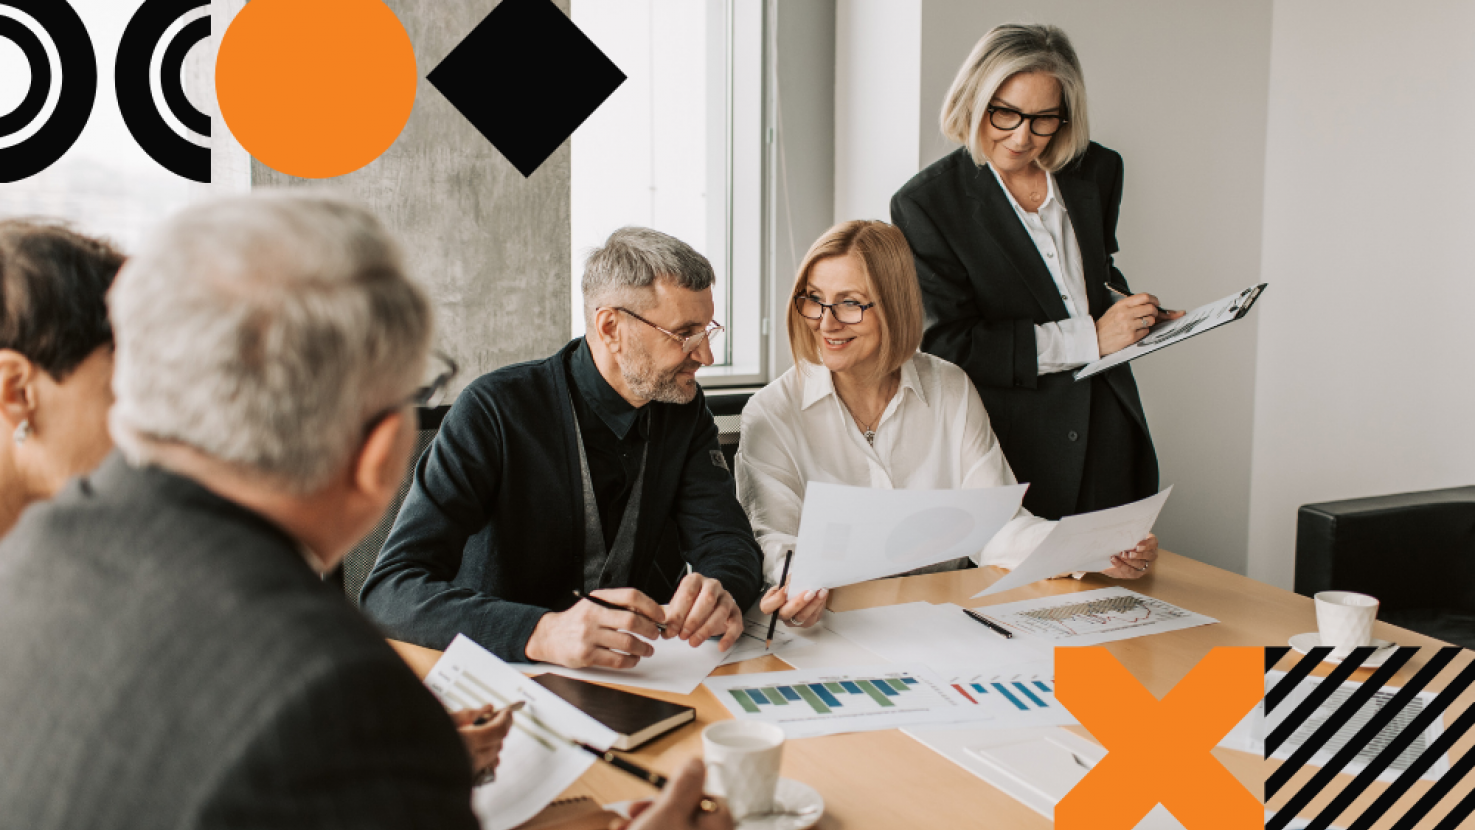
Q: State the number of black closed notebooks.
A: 1